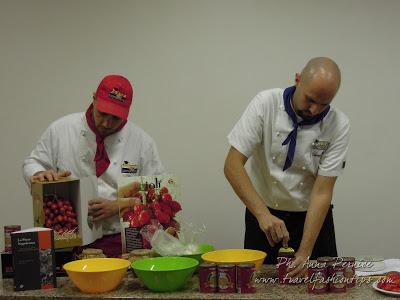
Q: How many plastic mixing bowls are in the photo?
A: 4